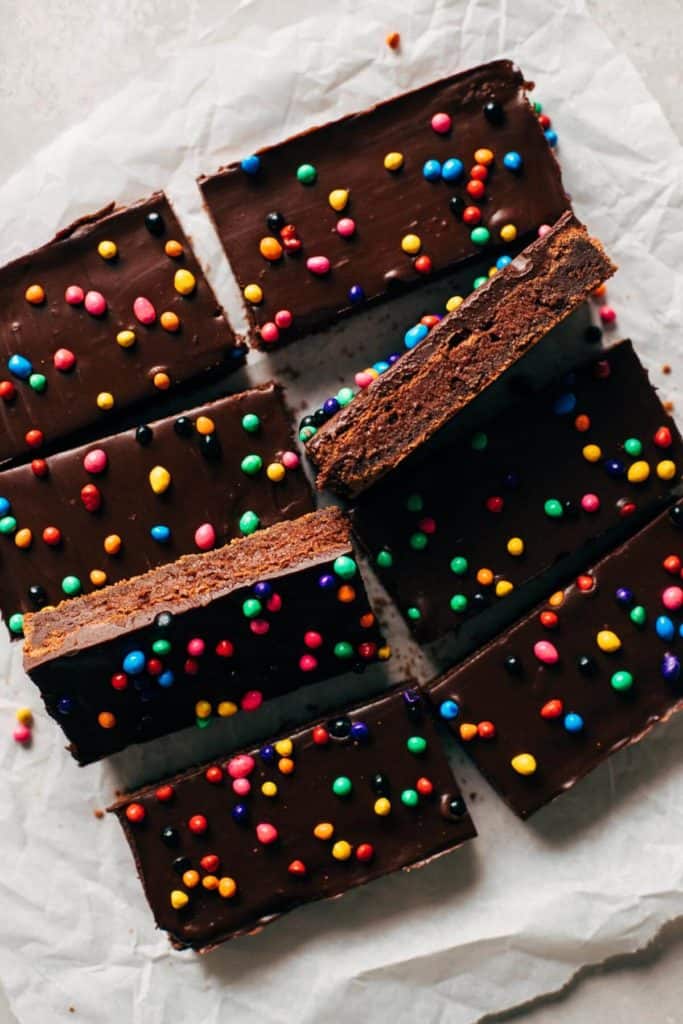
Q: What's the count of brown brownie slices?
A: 8